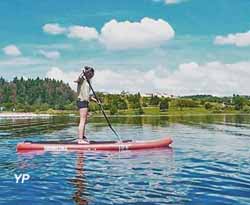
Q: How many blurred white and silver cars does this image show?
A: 0